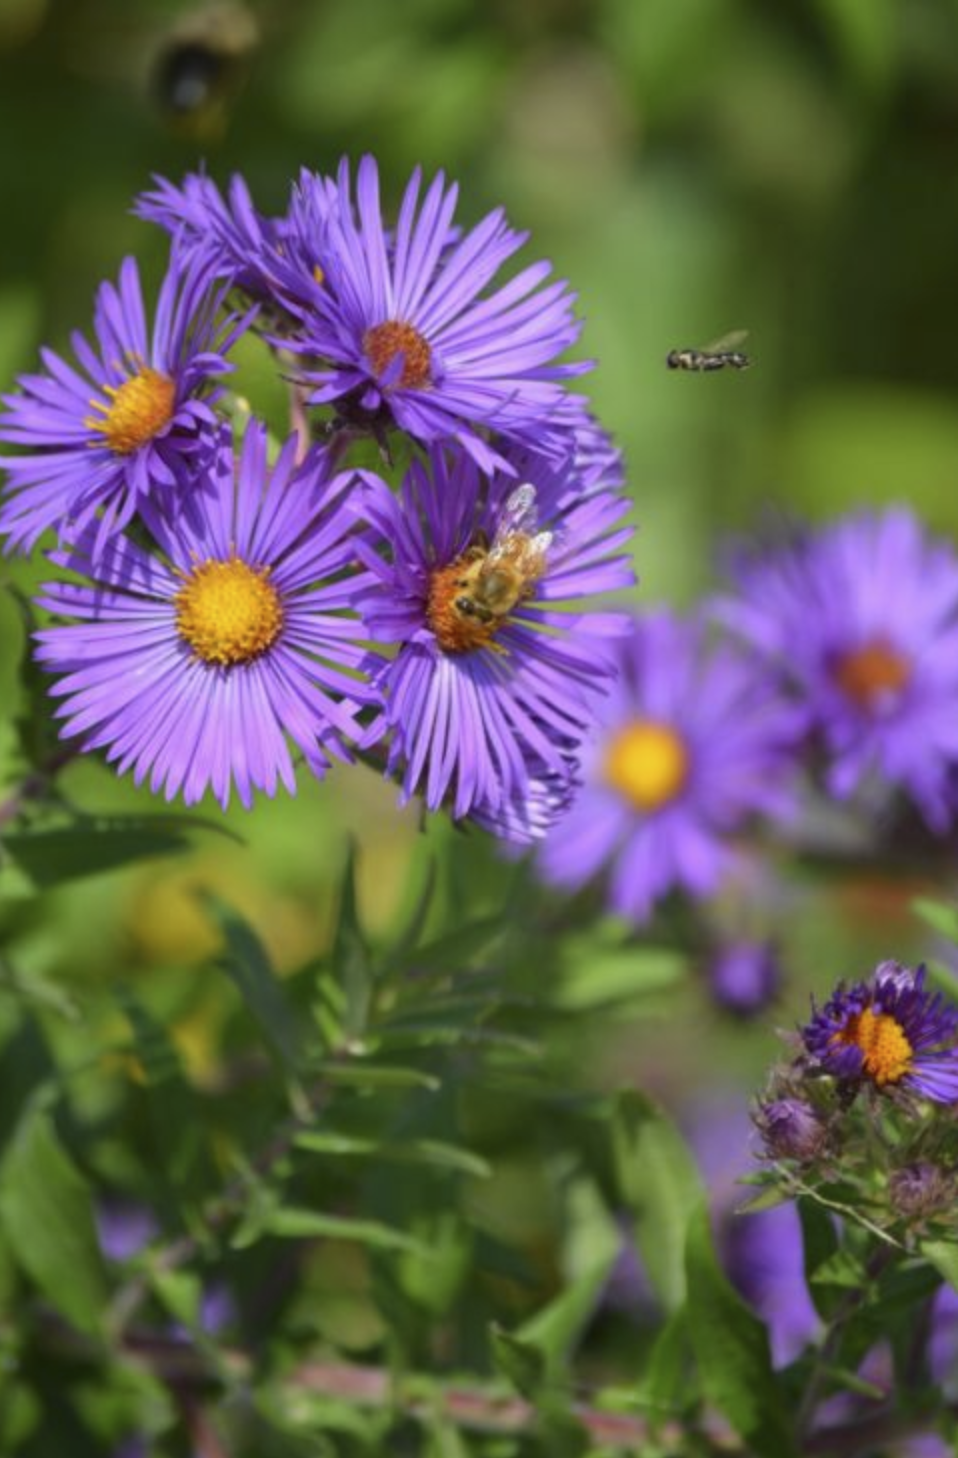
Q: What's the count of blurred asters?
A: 2